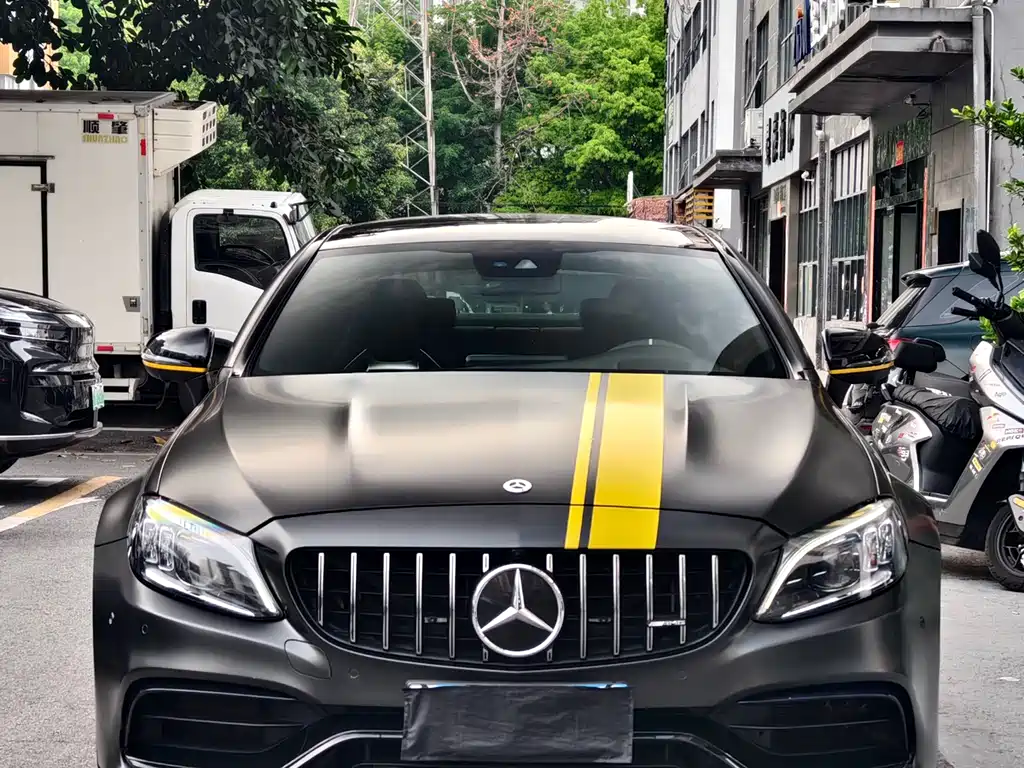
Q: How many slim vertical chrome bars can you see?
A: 12